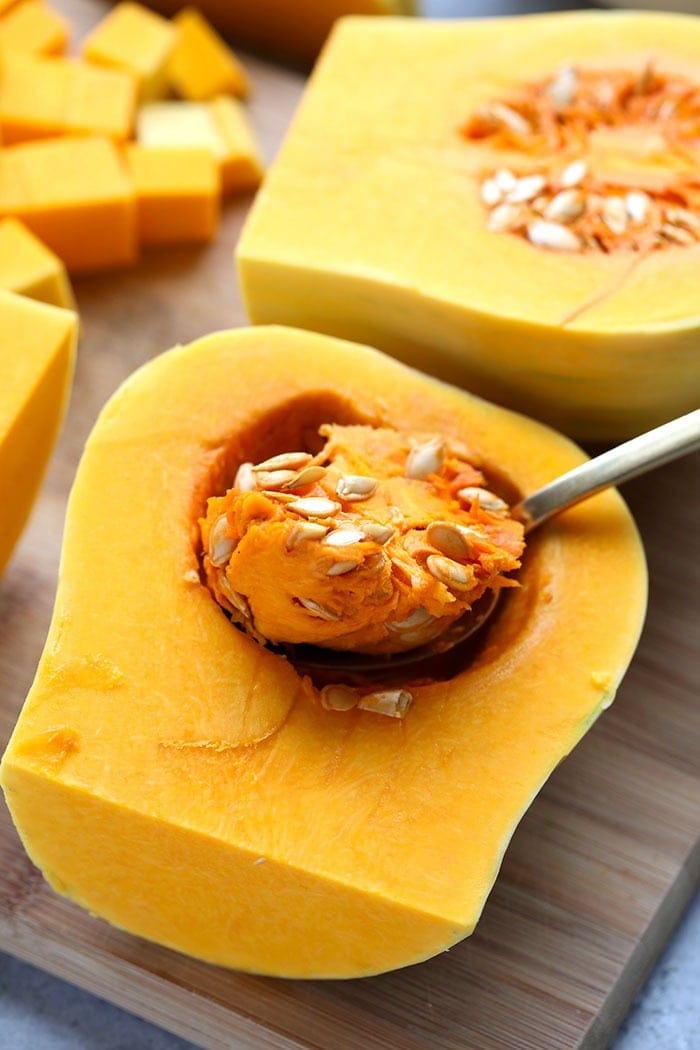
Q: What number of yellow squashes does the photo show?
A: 2